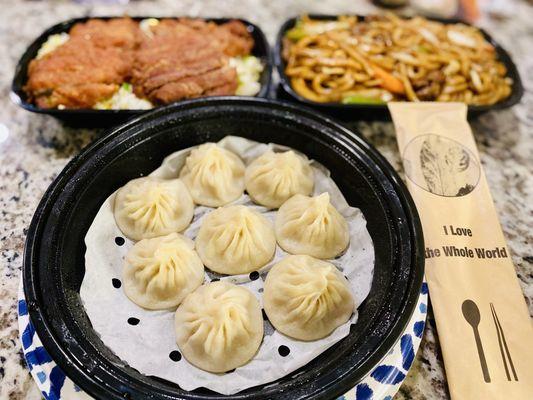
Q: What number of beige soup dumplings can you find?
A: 8